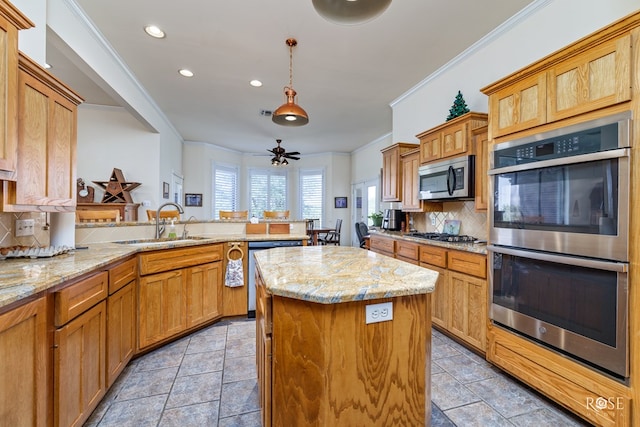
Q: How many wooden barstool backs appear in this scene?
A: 4